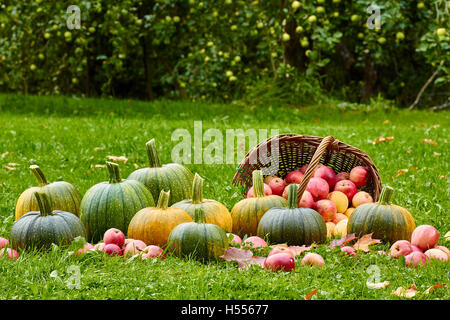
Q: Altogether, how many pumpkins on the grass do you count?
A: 10